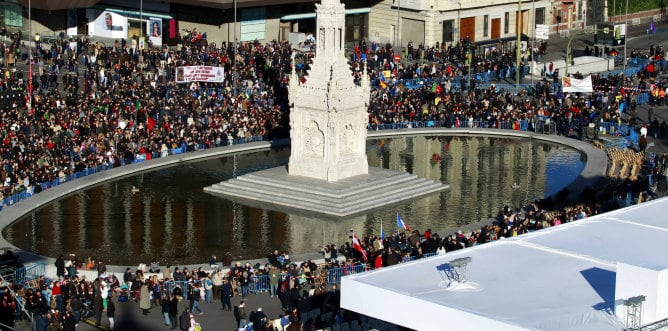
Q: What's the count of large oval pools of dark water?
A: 1